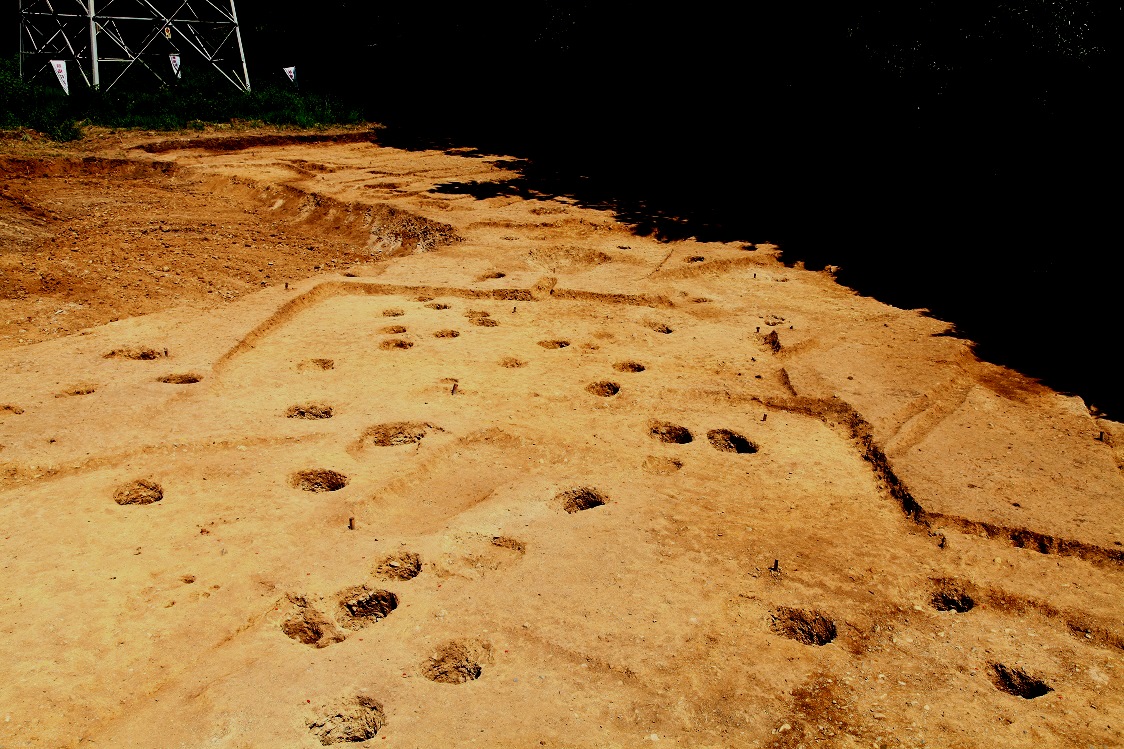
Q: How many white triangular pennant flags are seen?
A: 3